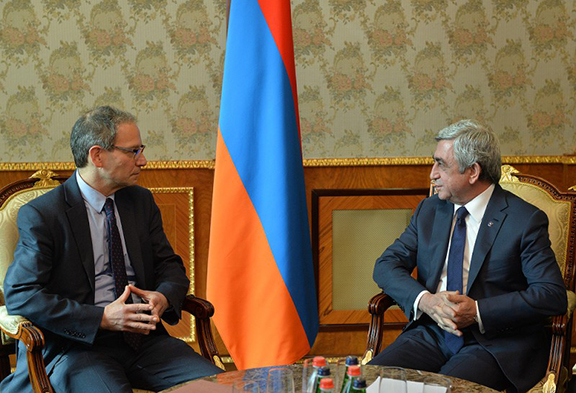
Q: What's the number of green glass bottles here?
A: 3